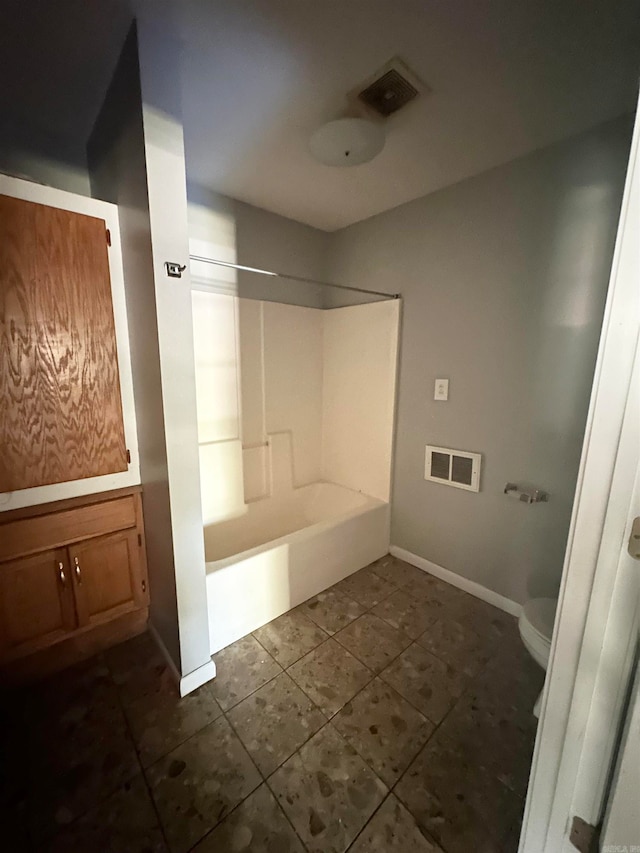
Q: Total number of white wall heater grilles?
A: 1